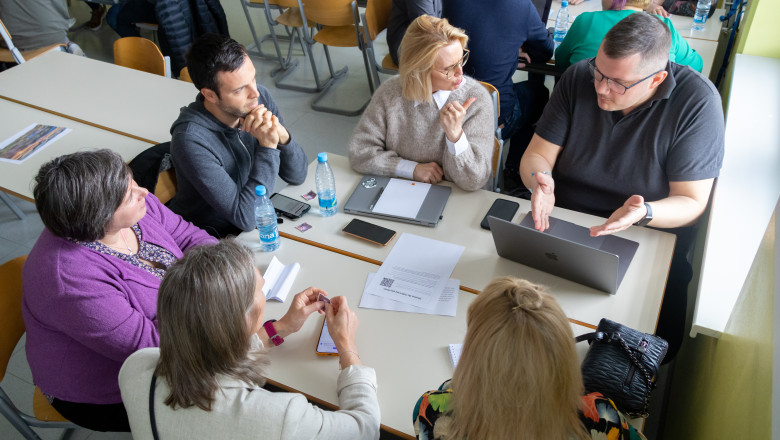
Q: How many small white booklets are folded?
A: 1